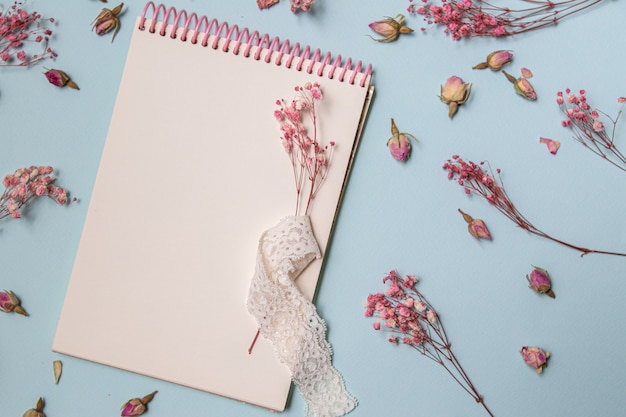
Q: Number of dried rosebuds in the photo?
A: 13